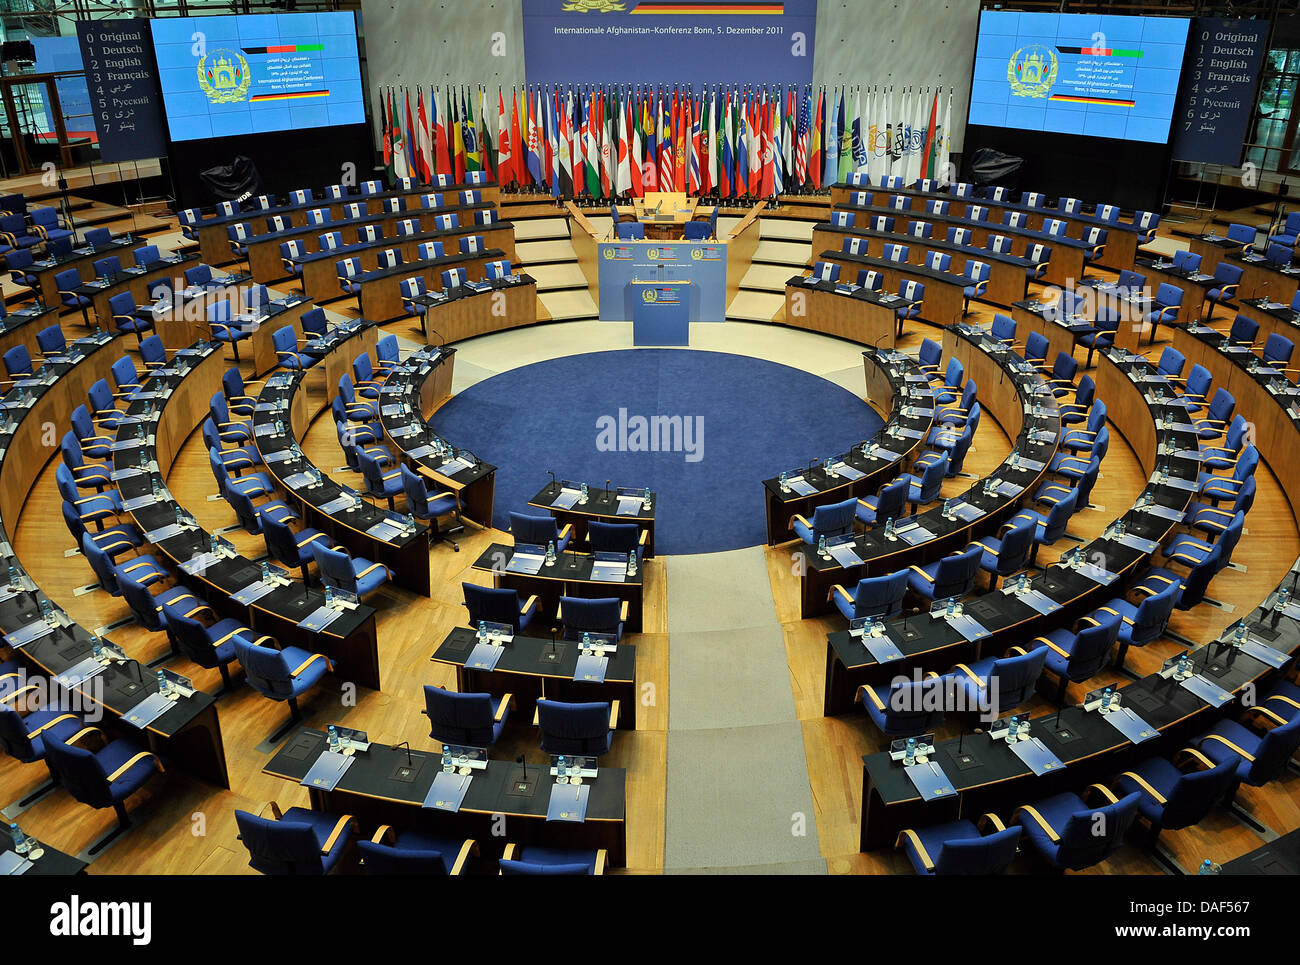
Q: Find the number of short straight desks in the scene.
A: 4